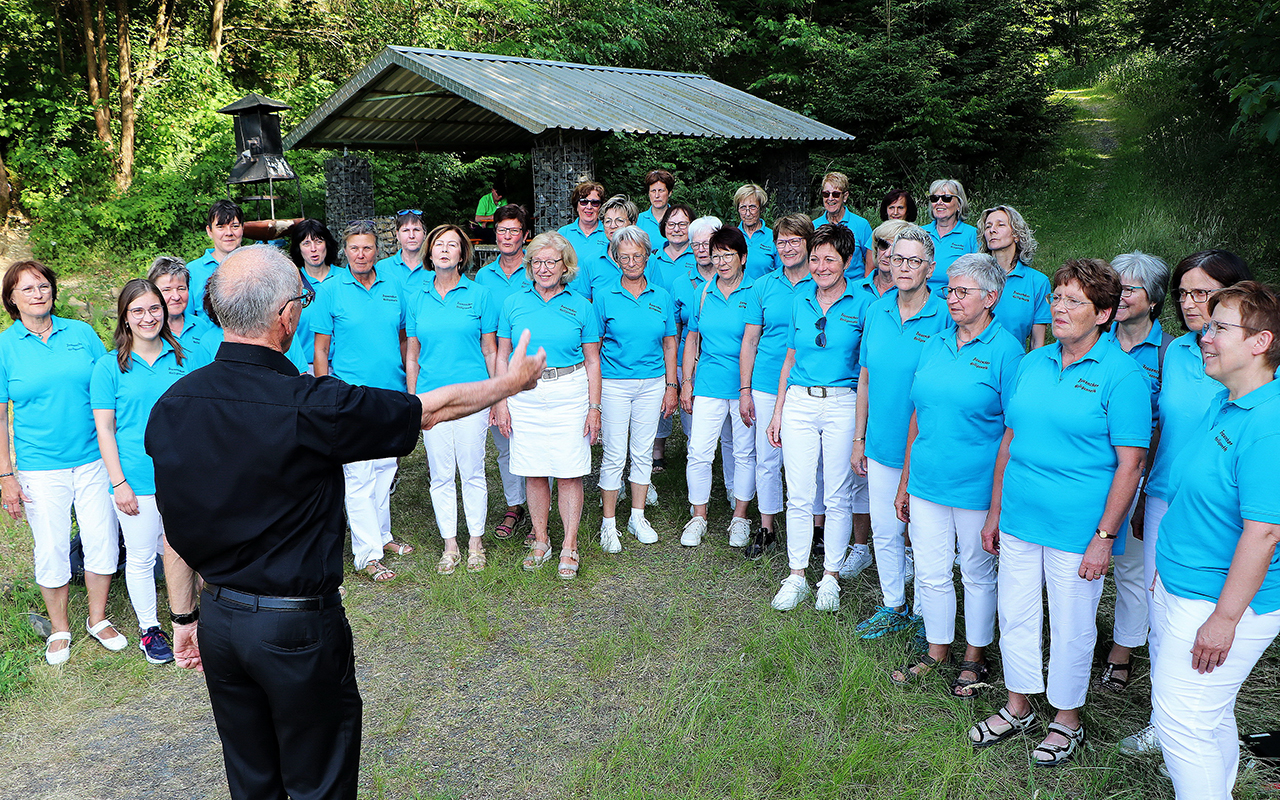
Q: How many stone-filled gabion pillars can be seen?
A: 3